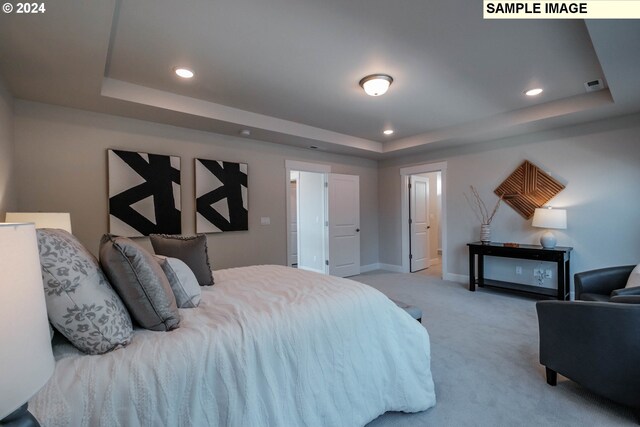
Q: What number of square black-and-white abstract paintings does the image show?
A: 2